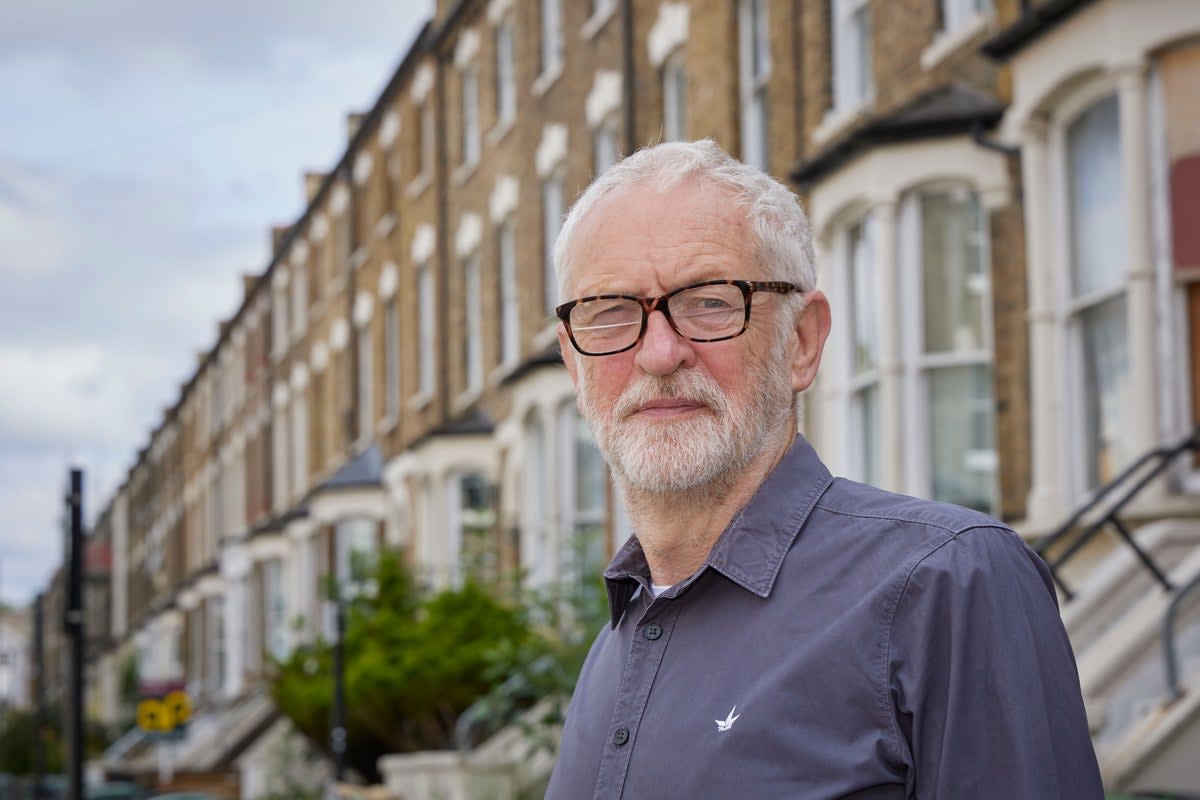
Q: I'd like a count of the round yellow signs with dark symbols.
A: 2